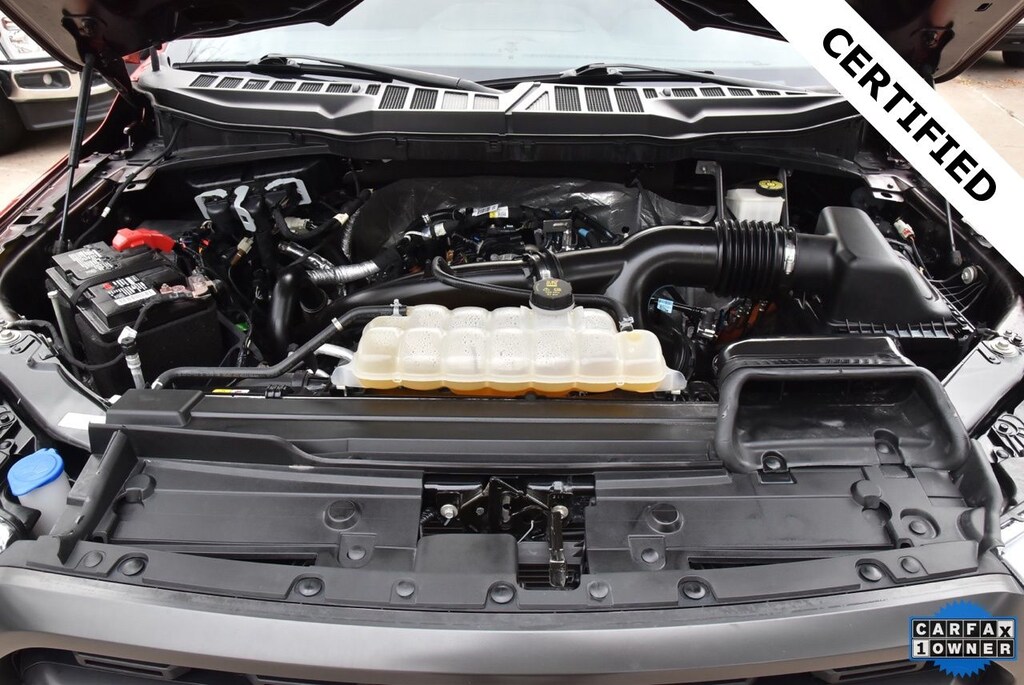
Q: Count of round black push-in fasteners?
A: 14